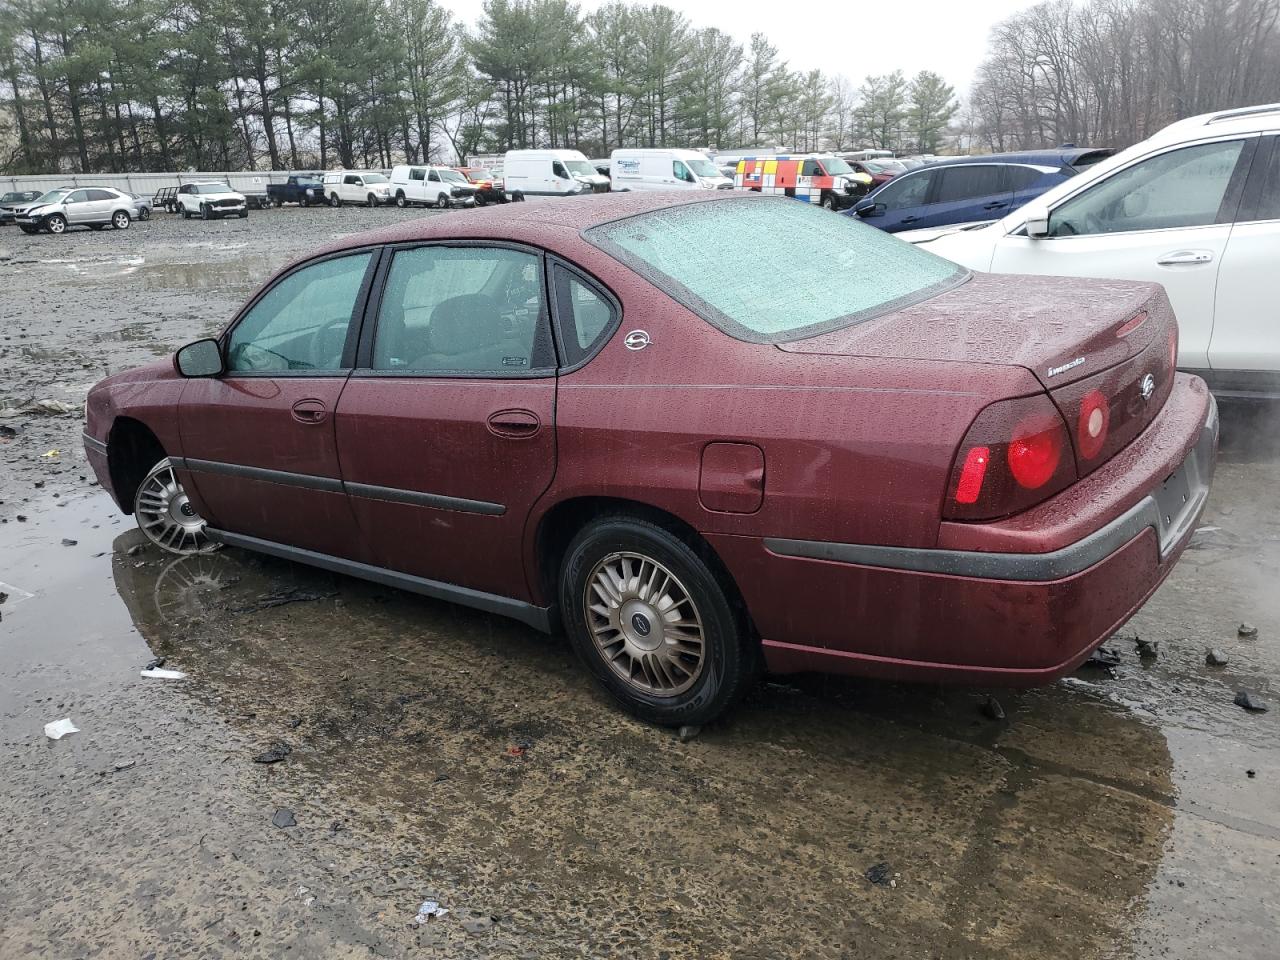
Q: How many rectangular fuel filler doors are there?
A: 1